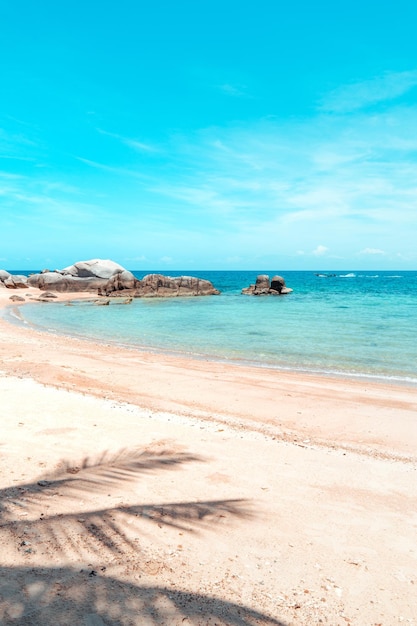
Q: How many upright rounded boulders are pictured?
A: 2